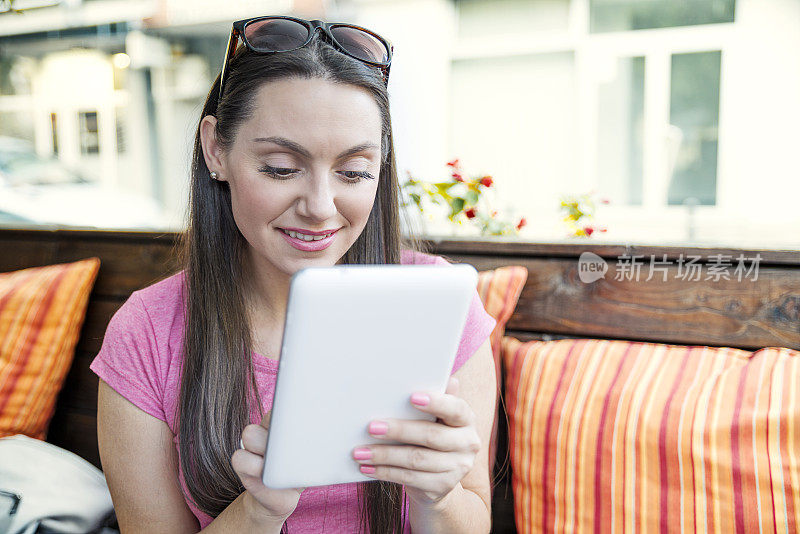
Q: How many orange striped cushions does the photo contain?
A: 3